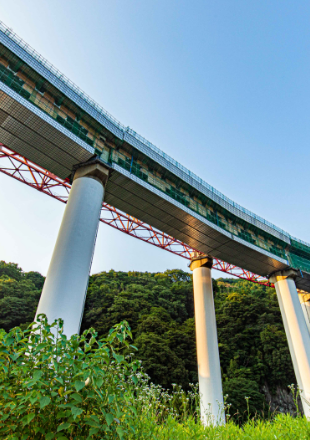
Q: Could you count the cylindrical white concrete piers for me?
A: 4